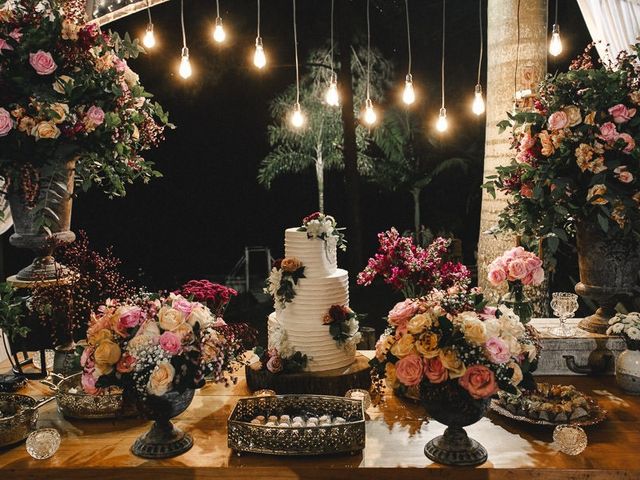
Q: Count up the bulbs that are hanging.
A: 11